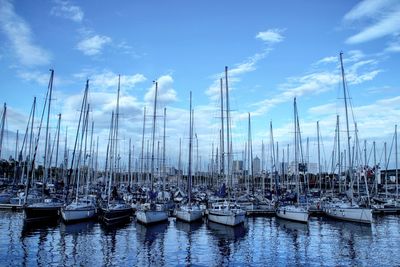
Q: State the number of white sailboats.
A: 6